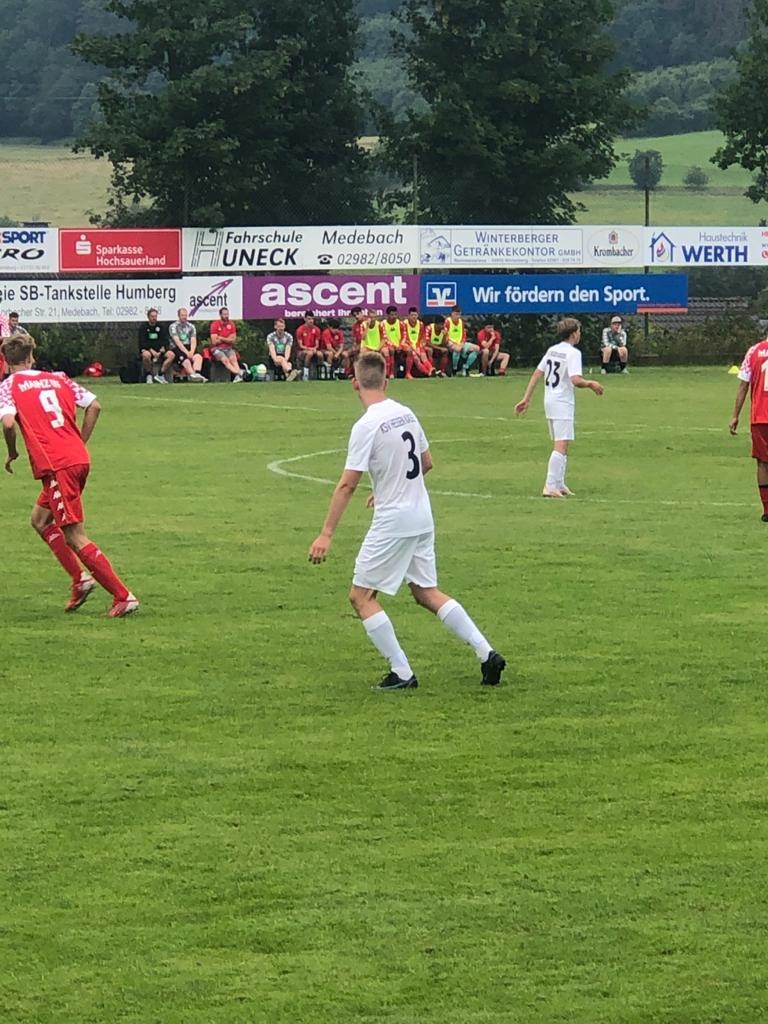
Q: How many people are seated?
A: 14